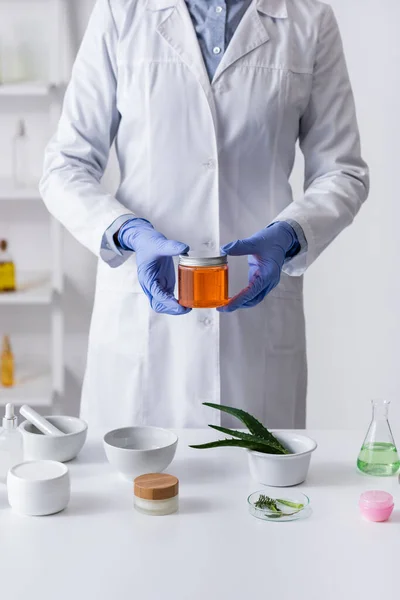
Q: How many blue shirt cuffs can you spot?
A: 2